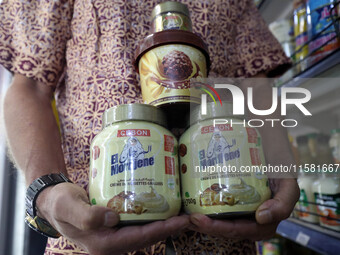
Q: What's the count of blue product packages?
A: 1